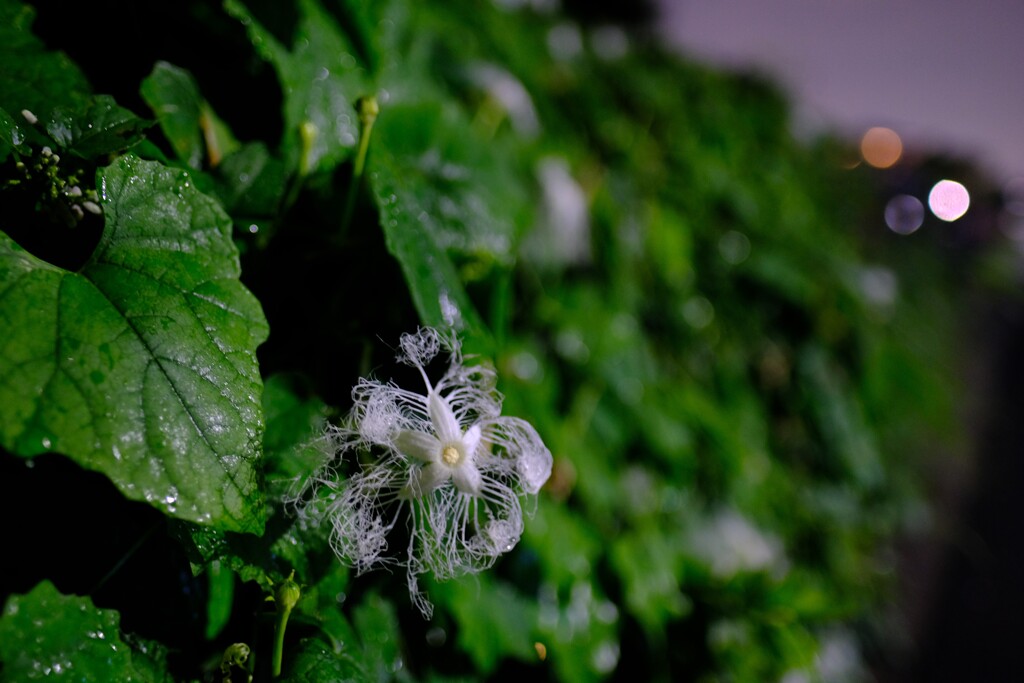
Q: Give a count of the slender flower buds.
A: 3